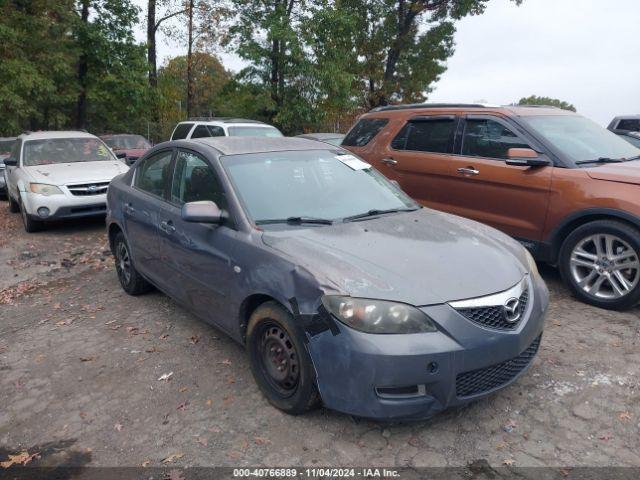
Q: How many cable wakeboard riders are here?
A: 0